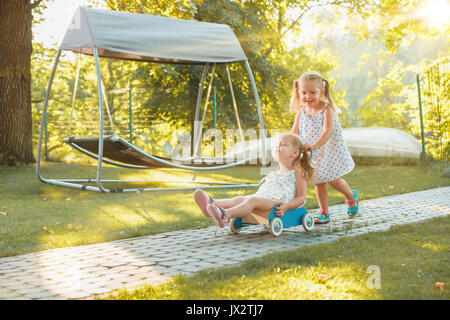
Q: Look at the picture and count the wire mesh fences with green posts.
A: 1